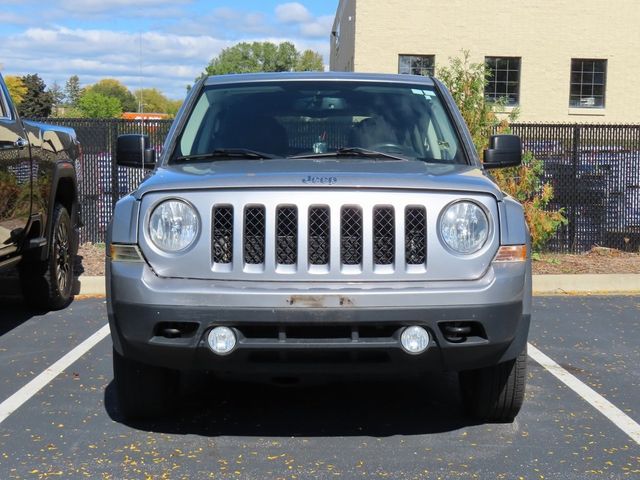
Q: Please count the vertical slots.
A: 7